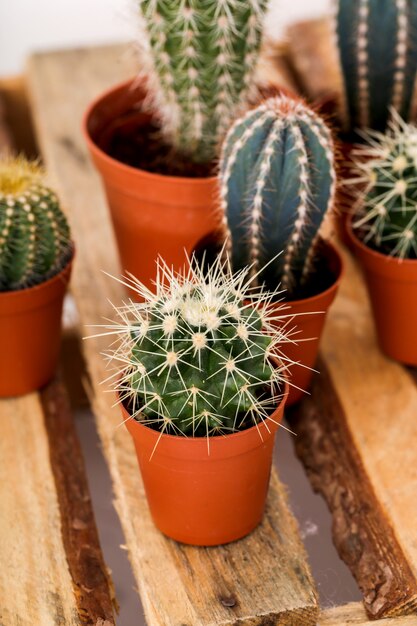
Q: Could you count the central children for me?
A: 0